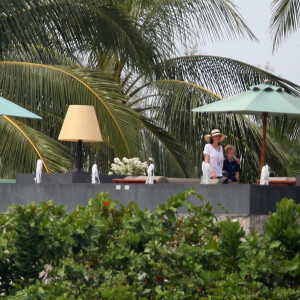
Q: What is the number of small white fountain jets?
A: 5